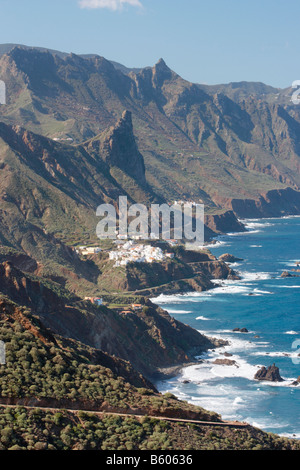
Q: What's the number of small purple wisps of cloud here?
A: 0